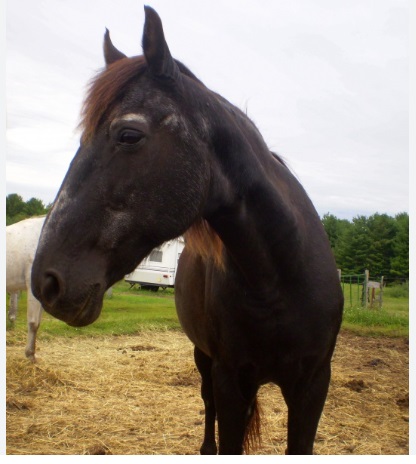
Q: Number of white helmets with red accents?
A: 0